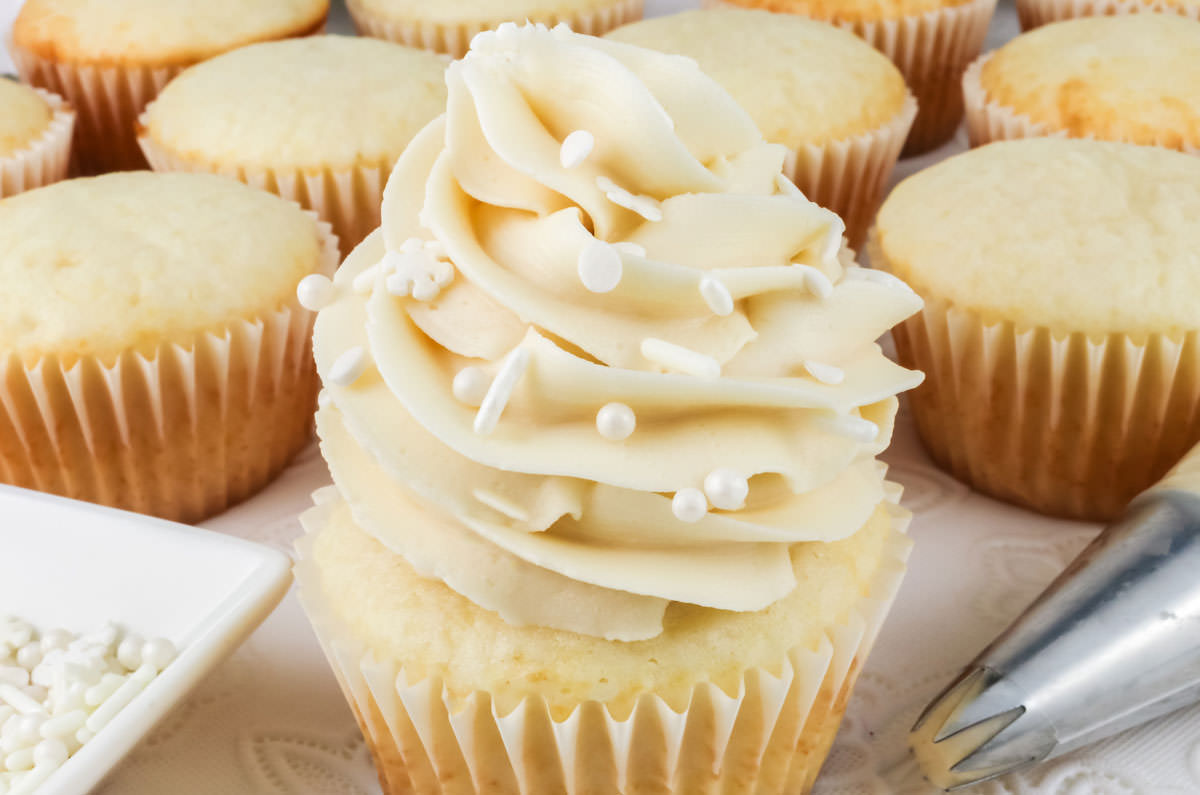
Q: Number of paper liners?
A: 11